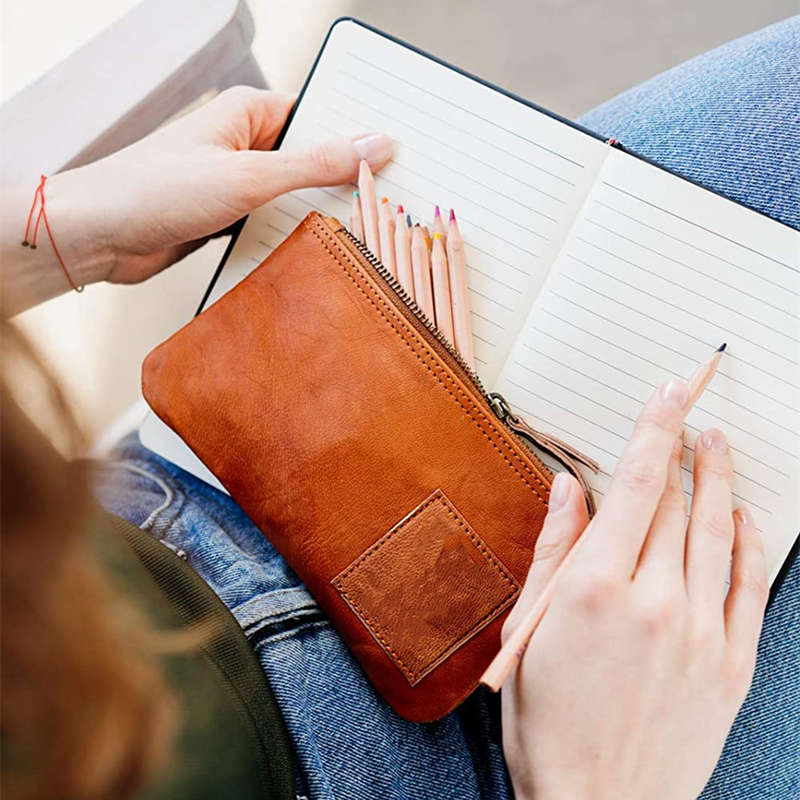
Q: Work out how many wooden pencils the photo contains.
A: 11